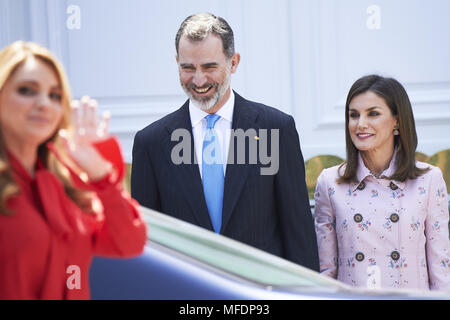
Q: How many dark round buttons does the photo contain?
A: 6